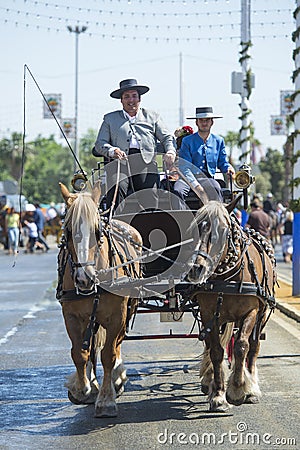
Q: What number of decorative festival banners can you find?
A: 4